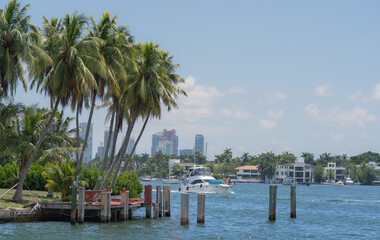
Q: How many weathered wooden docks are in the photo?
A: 1